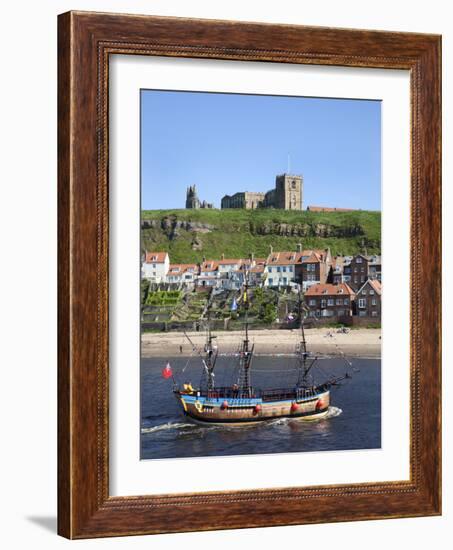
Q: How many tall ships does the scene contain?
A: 1